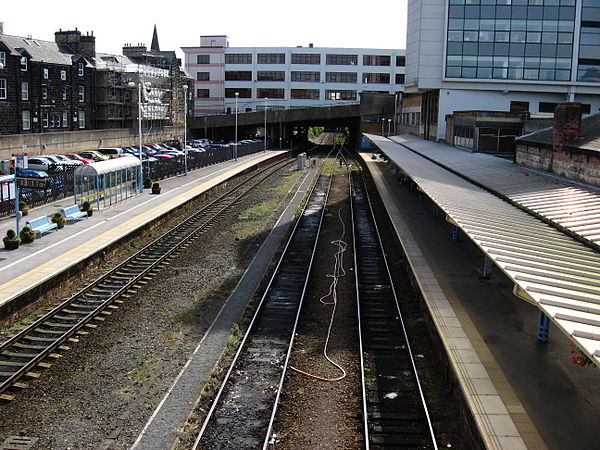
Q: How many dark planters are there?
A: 7